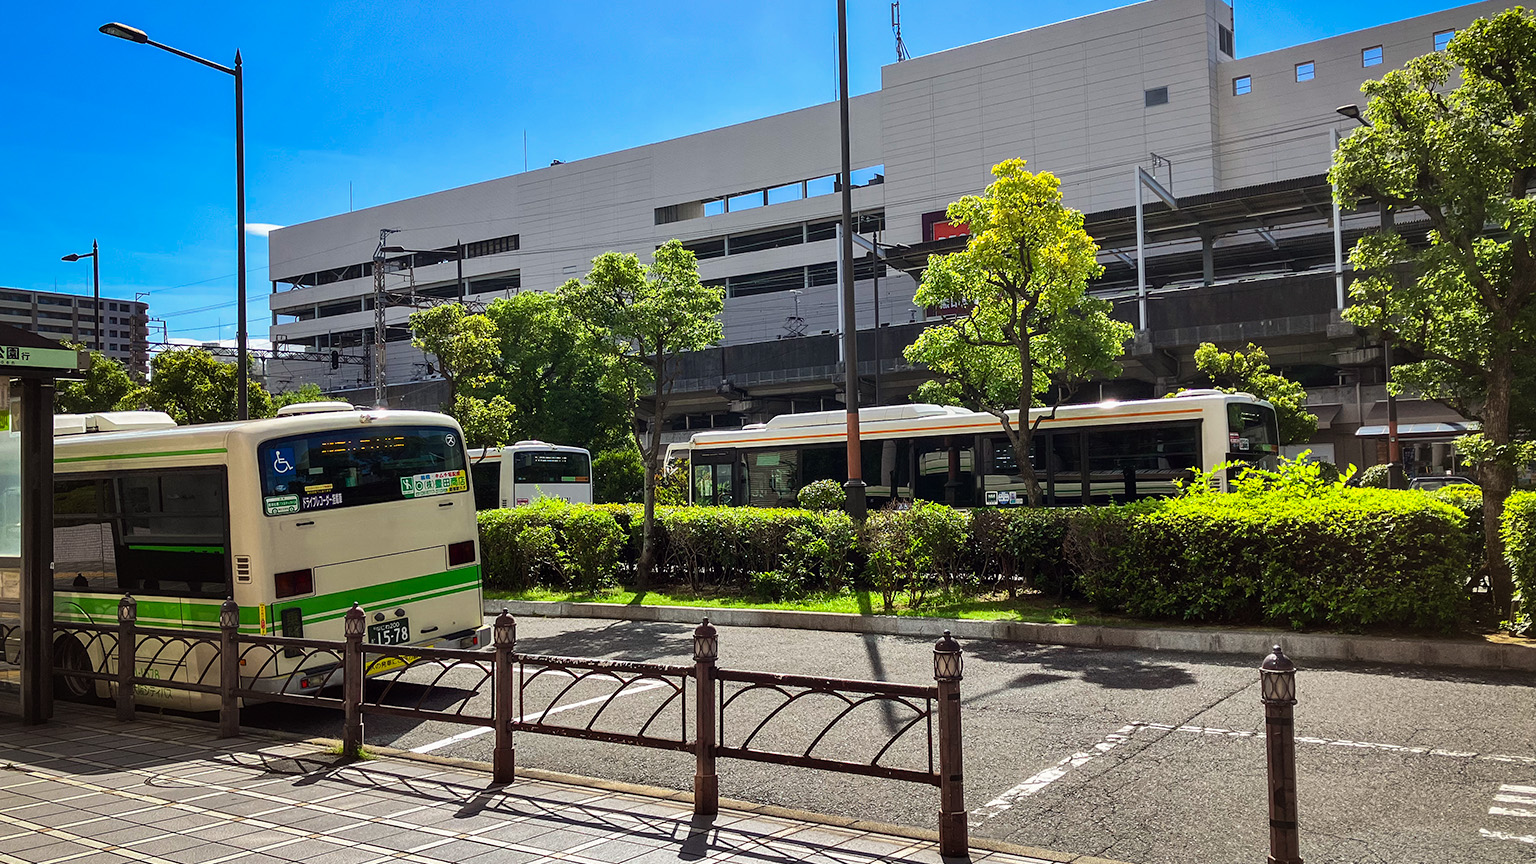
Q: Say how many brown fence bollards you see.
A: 7